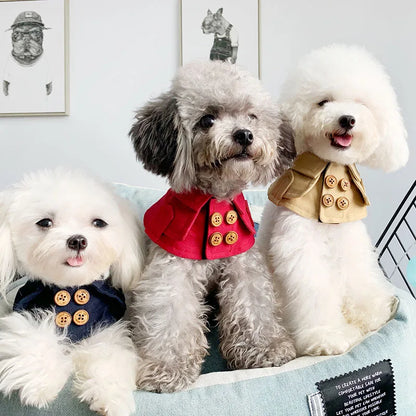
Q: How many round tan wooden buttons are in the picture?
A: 12